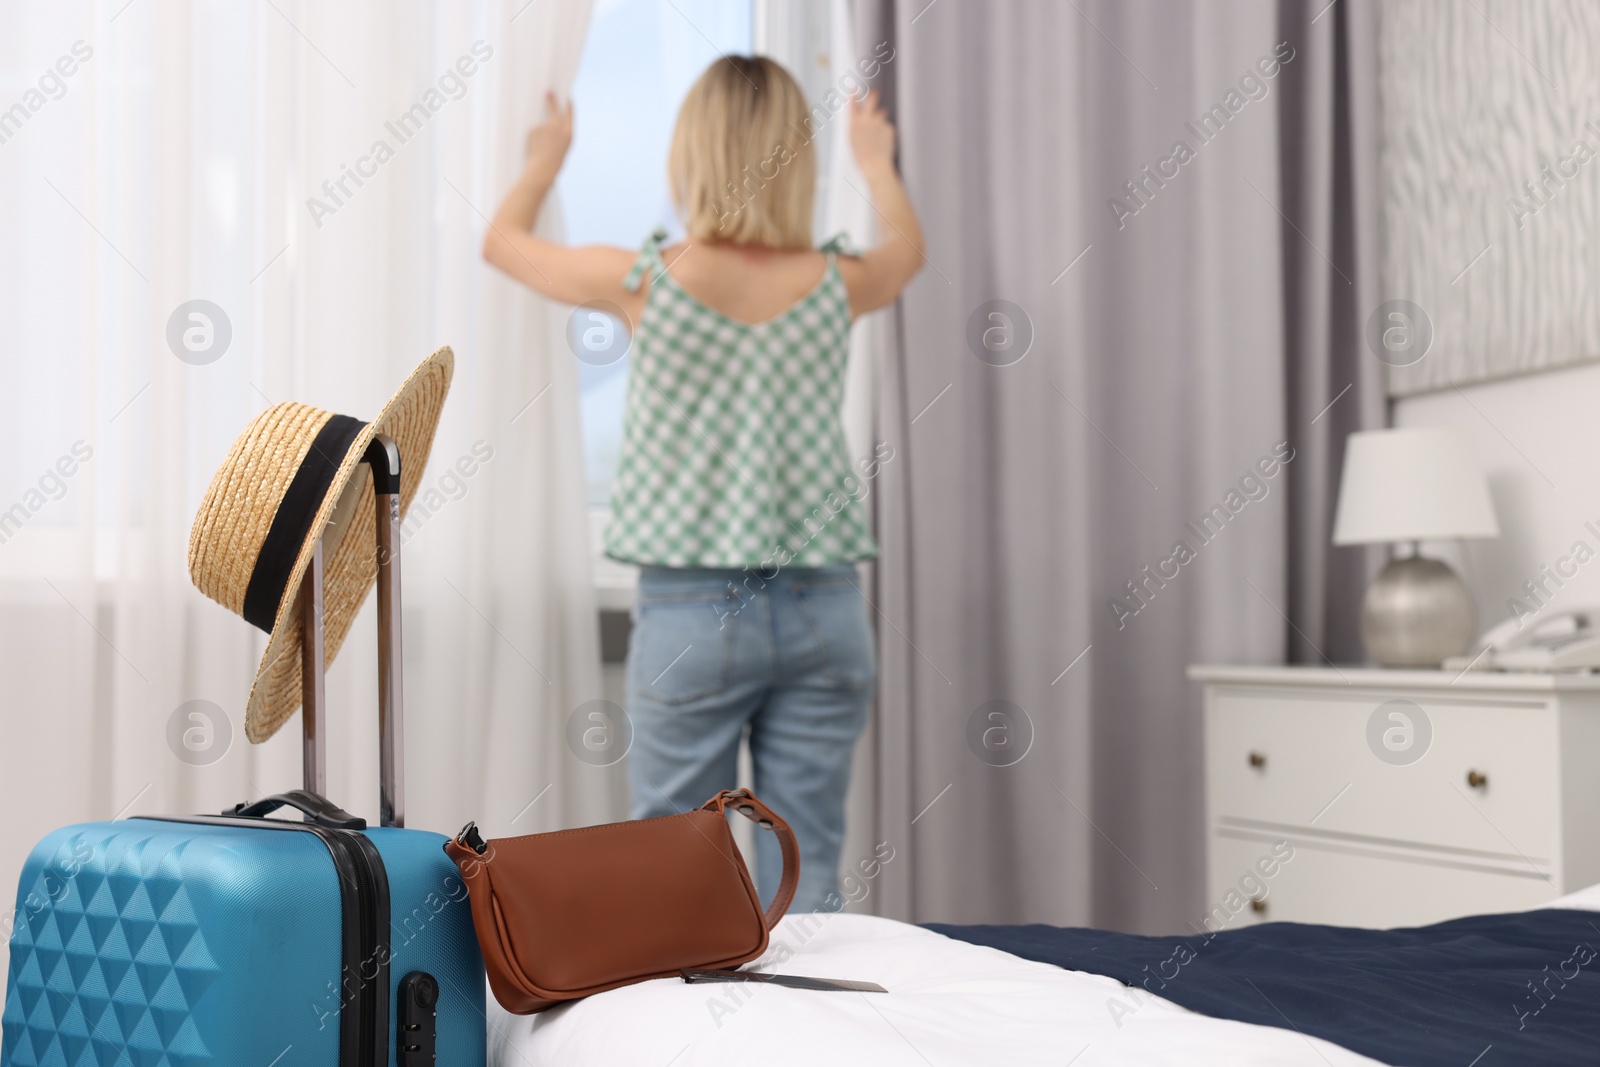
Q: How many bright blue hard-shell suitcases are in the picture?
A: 1